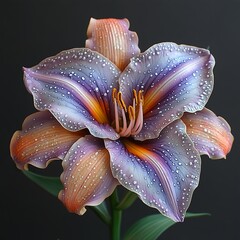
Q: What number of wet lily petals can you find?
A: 7